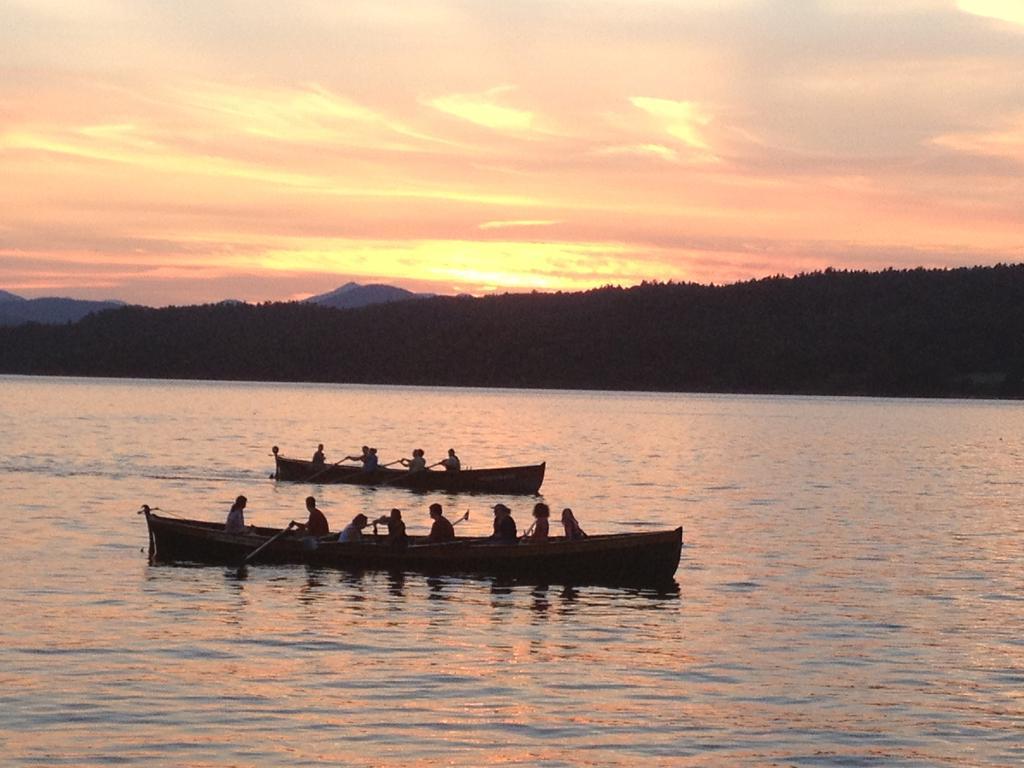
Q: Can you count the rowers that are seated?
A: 14